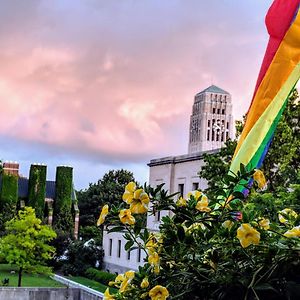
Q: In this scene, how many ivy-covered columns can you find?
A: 3